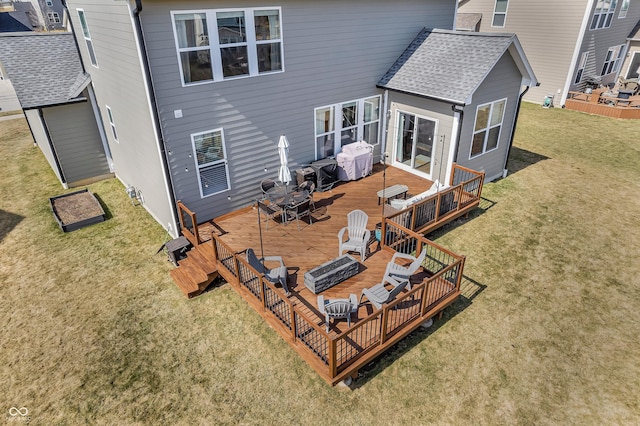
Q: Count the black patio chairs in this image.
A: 4